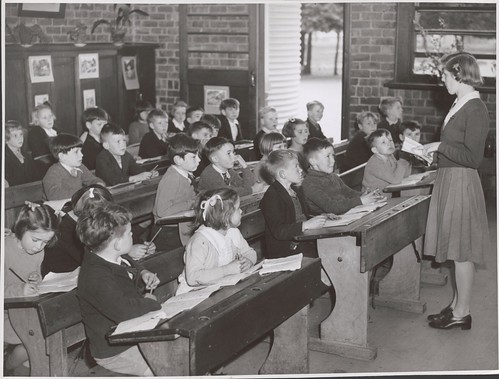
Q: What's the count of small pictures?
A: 6